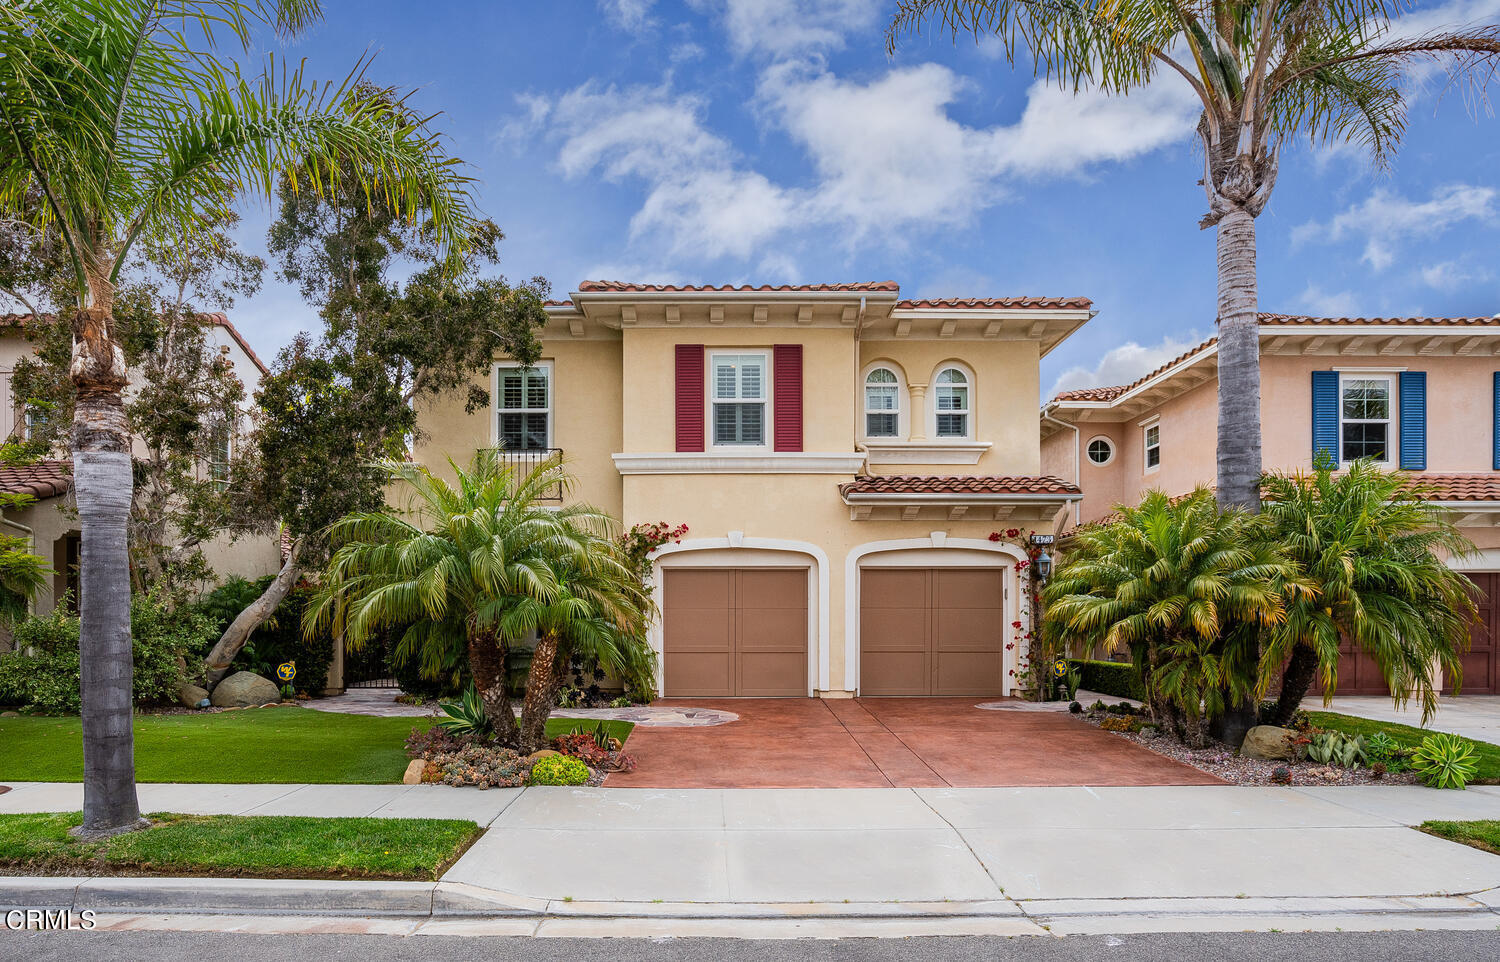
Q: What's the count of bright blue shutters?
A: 3